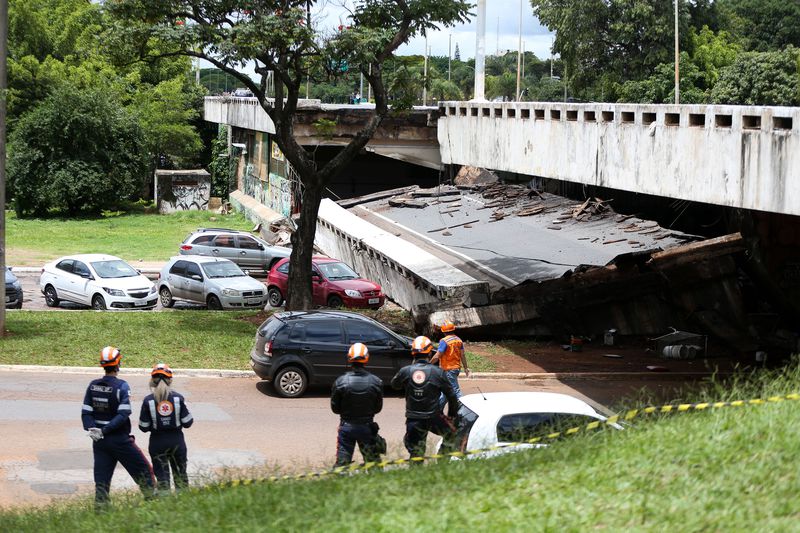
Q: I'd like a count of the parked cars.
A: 7